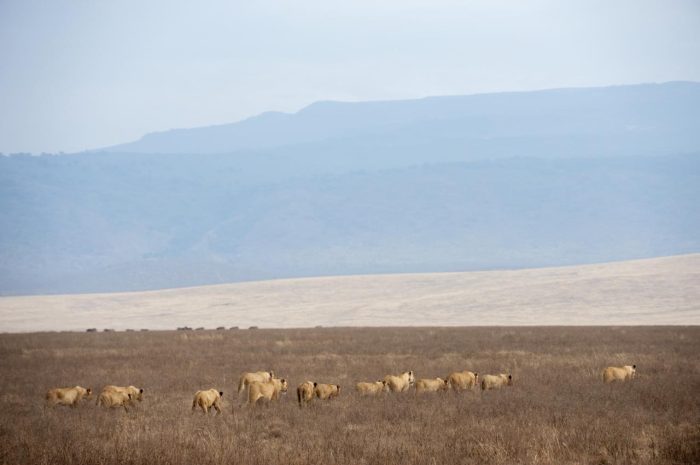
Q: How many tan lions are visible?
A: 14